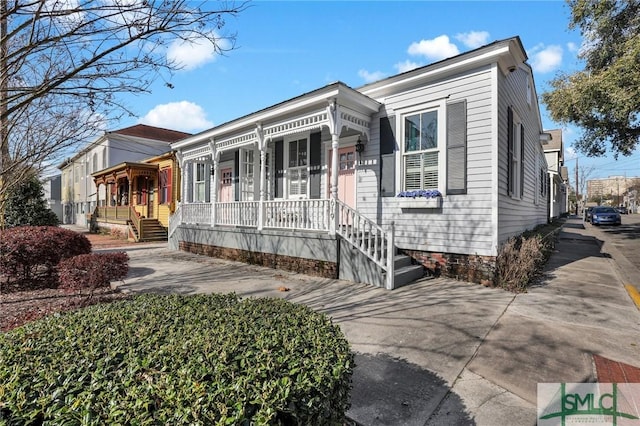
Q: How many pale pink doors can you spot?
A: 2